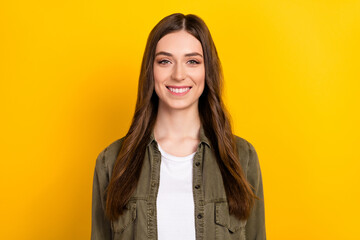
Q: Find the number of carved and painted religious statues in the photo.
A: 0